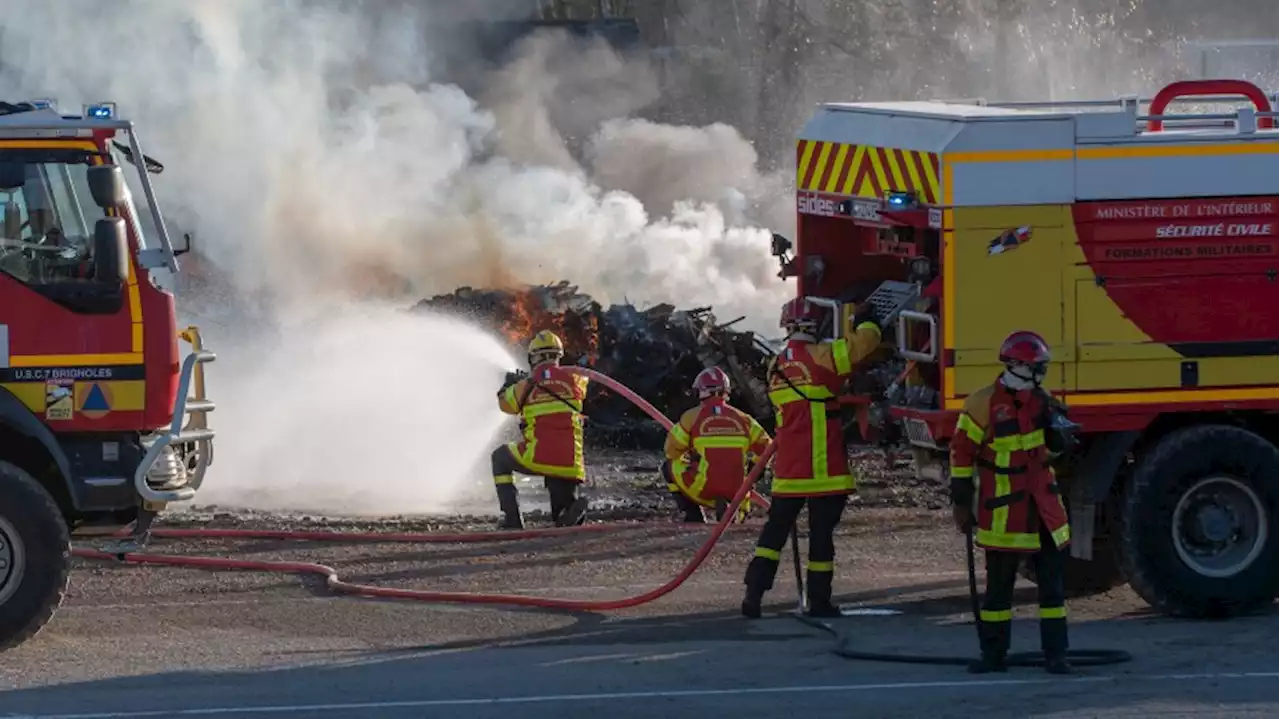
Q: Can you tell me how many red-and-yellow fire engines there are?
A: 2